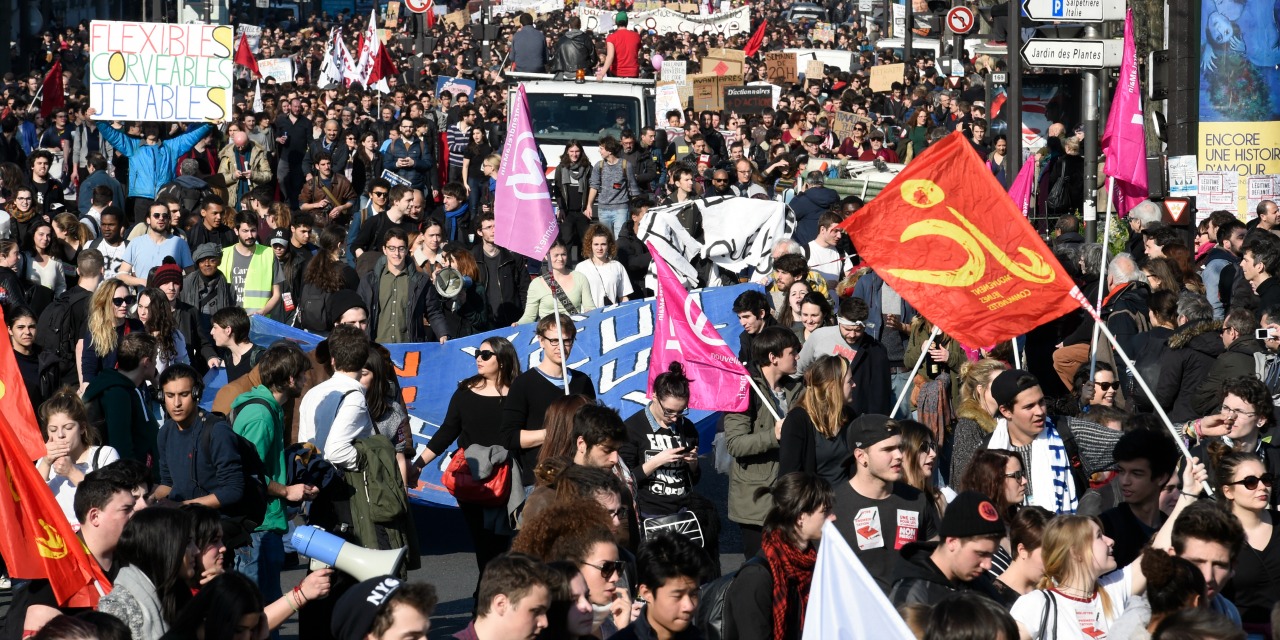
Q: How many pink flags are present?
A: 4